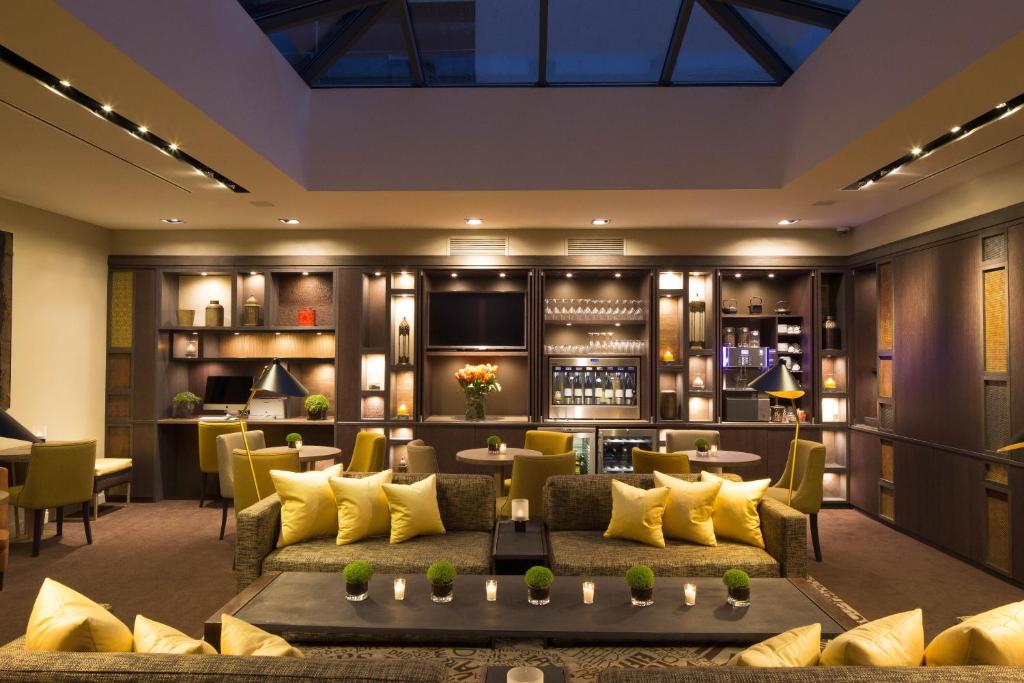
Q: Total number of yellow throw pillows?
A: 12